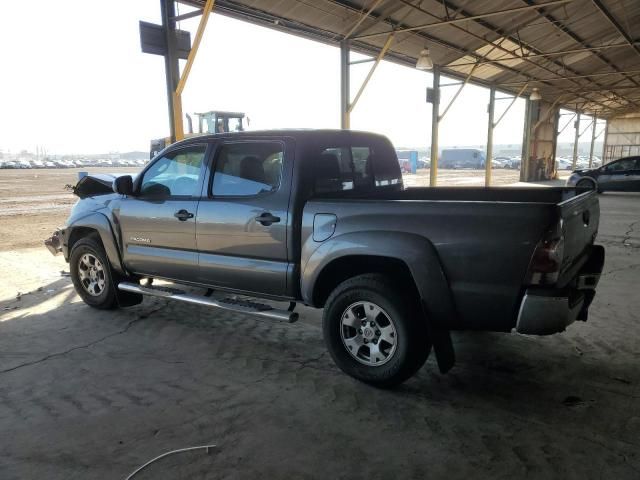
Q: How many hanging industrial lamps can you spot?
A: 2